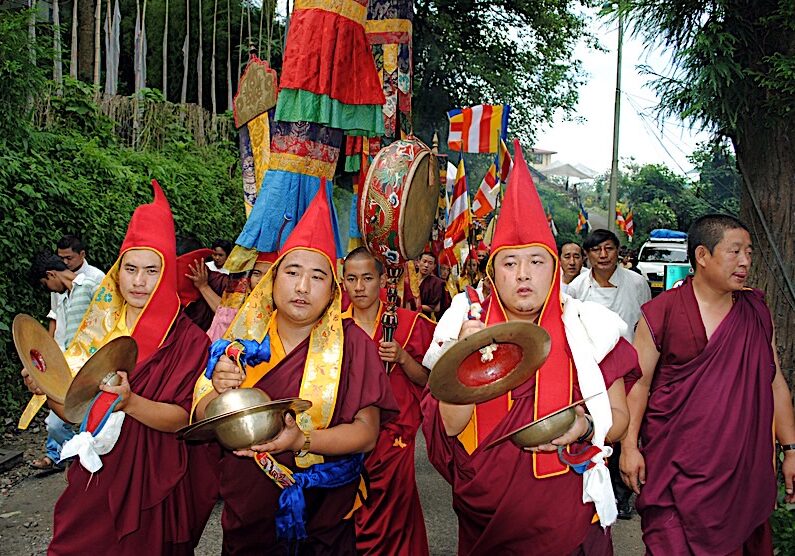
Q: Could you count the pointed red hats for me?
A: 3